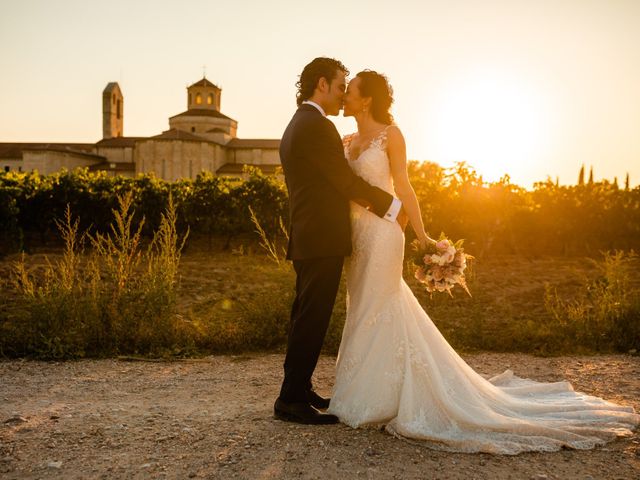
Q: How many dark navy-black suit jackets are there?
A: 1